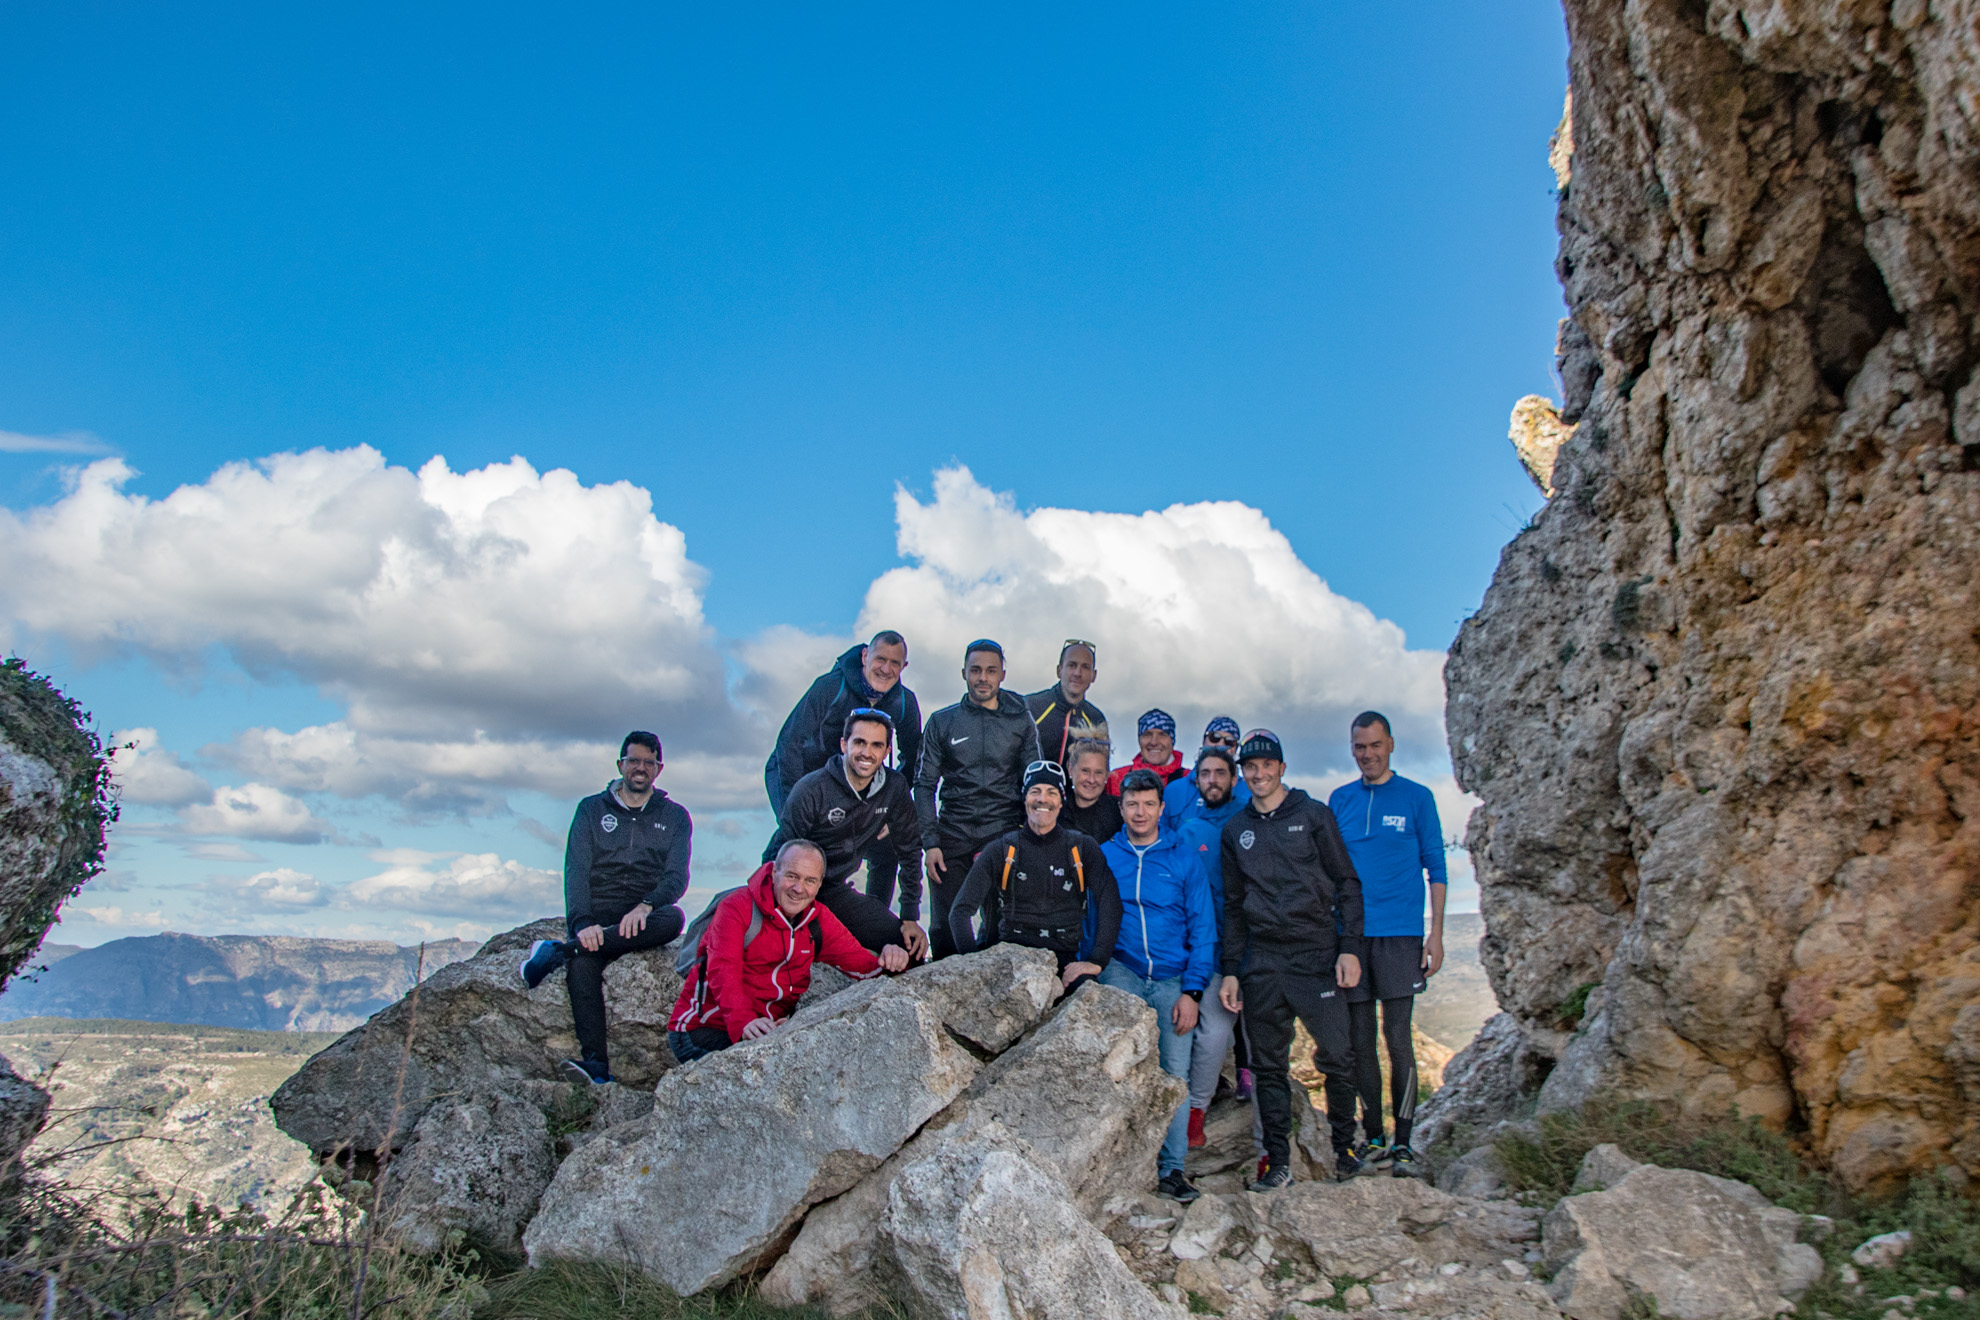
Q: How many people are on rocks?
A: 14